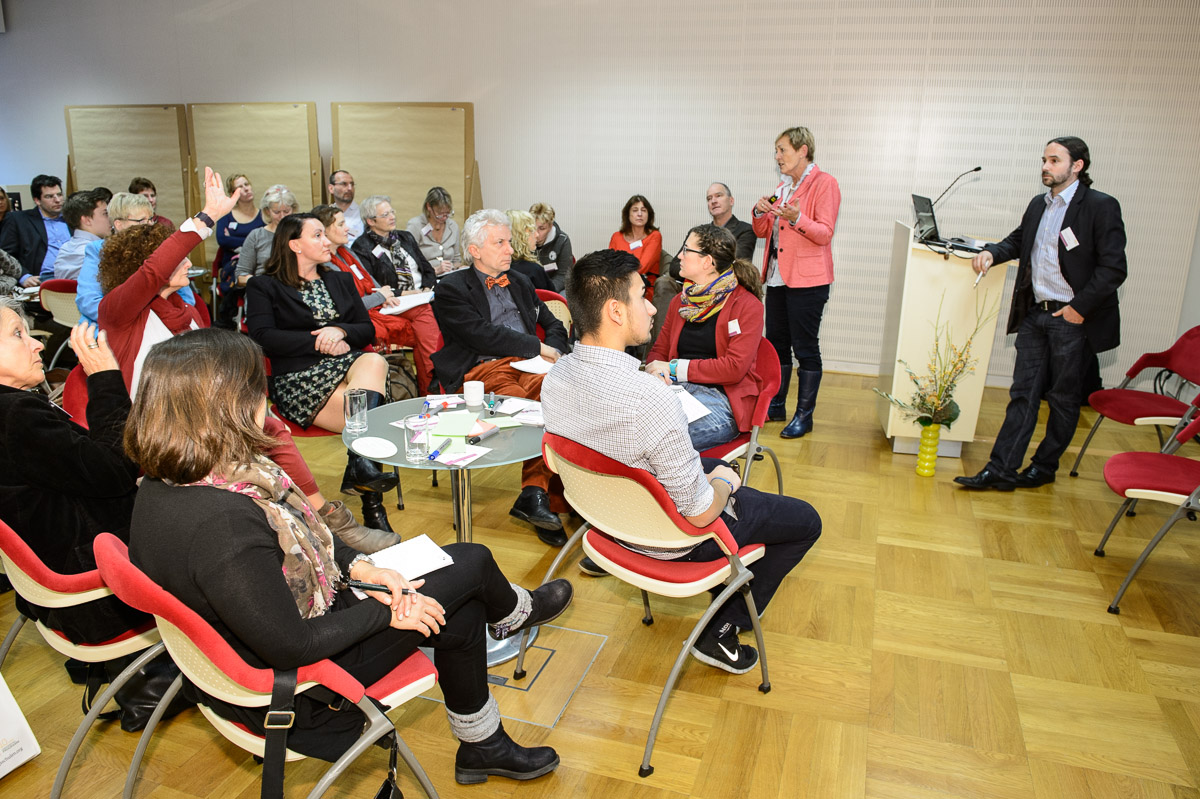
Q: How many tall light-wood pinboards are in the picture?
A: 3